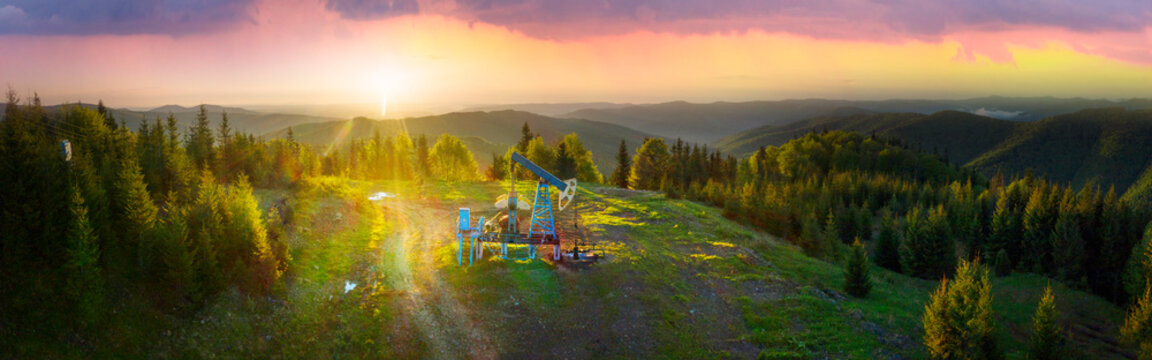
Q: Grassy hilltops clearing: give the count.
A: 1